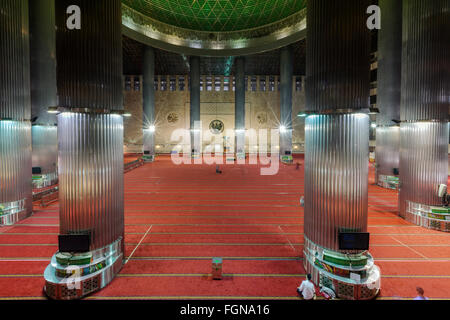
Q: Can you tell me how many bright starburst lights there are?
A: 2